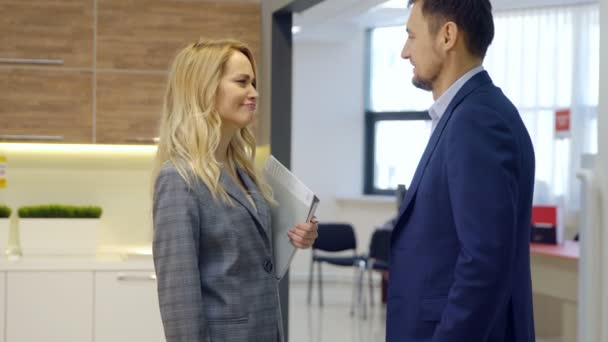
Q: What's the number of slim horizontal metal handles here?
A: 4